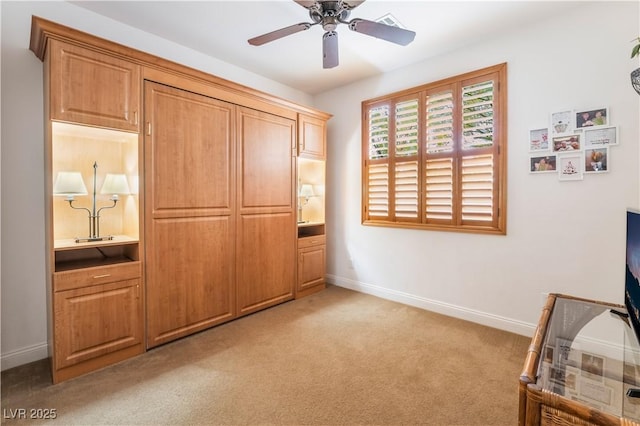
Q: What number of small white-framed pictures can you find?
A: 8